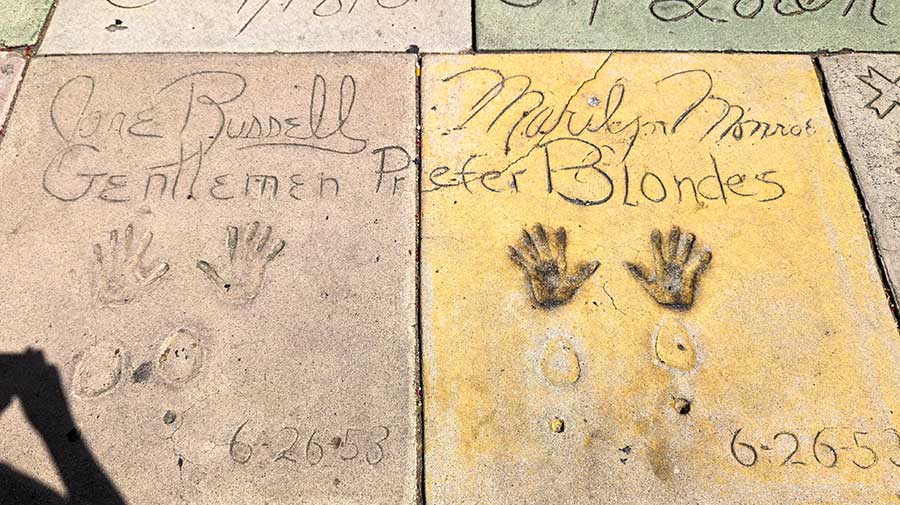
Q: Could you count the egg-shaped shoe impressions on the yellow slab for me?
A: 2